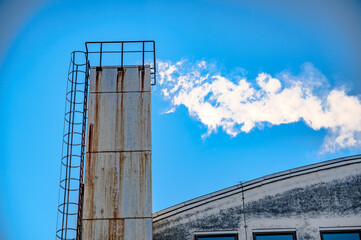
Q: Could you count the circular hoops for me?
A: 9